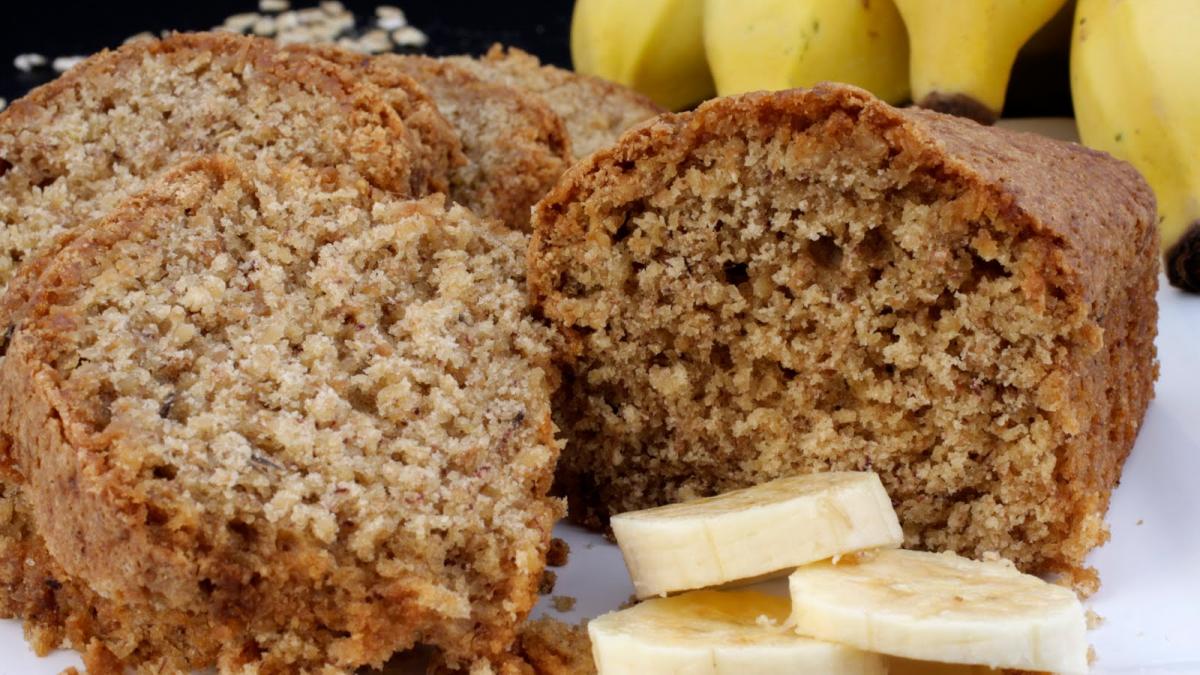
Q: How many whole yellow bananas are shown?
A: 4